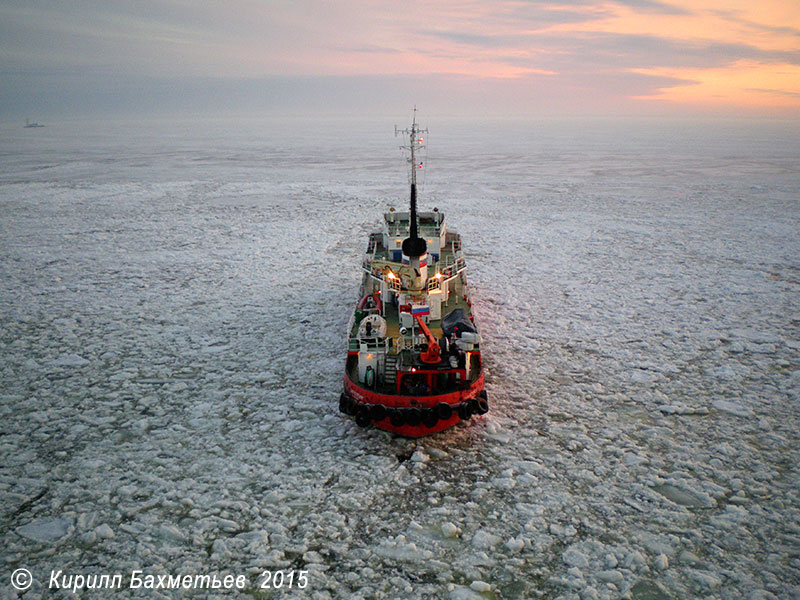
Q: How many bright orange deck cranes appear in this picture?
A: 1